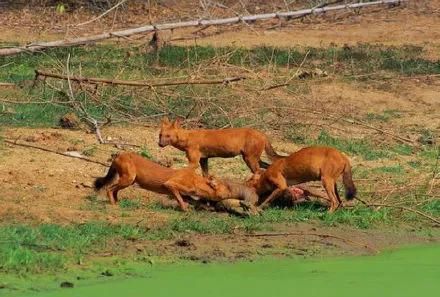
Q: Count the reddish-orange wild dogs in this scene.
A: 3